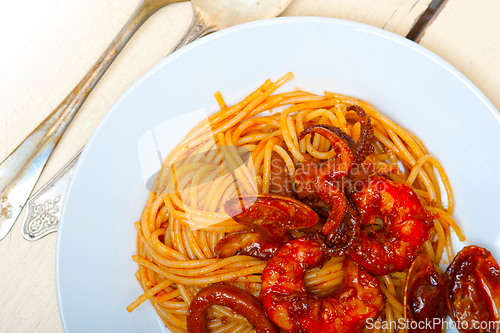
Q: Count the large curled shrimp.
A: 2